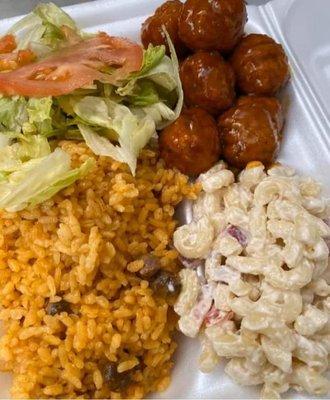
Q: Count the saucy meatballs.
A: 6